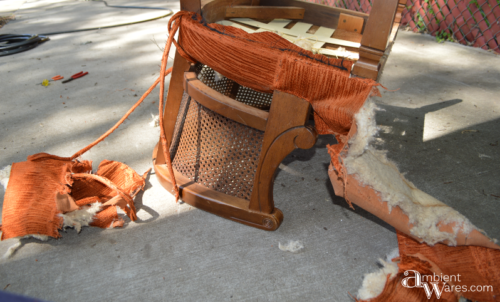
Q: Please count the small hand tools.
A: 3